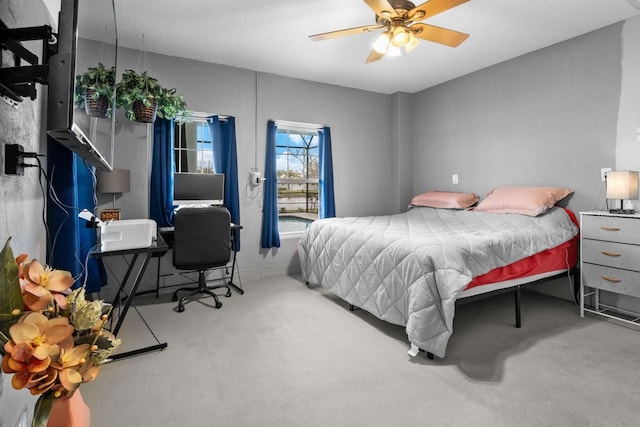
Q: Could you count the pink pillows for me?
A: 2